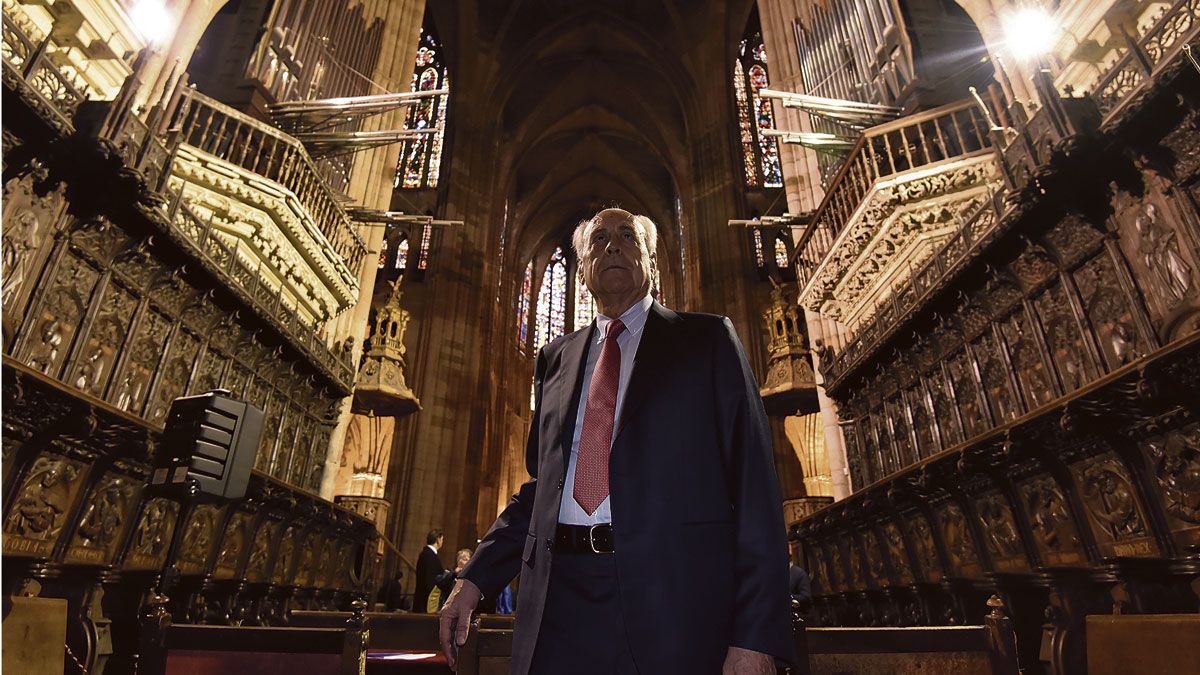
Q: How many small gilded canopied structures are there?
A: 2